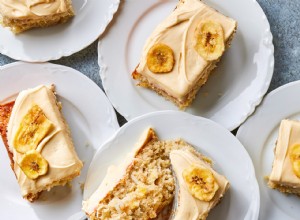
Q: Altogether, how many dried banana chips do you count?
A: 6